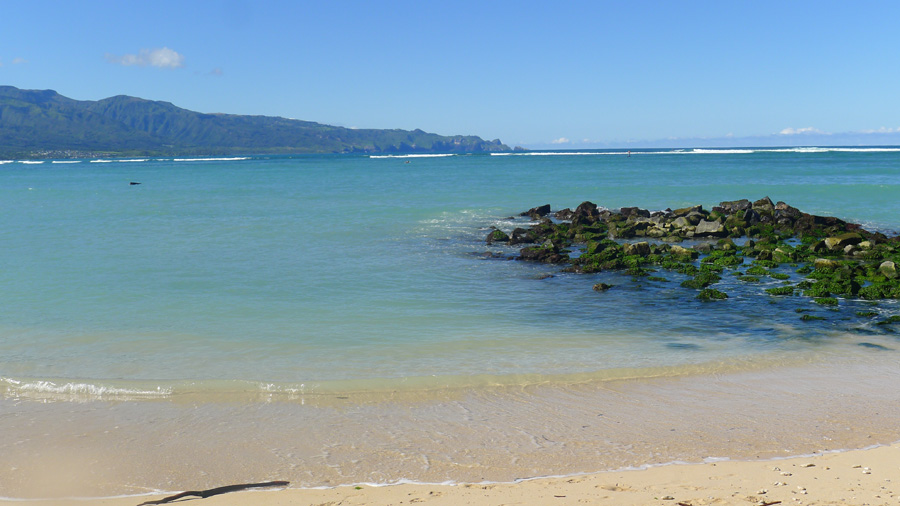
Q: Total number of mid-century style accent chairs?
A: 0